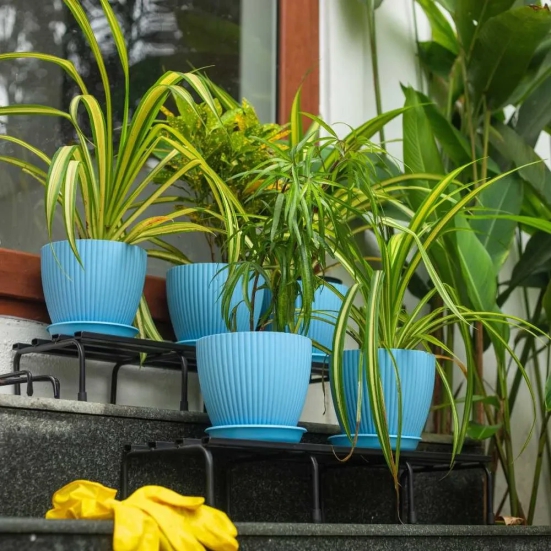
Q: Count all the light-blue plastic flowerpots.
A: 5